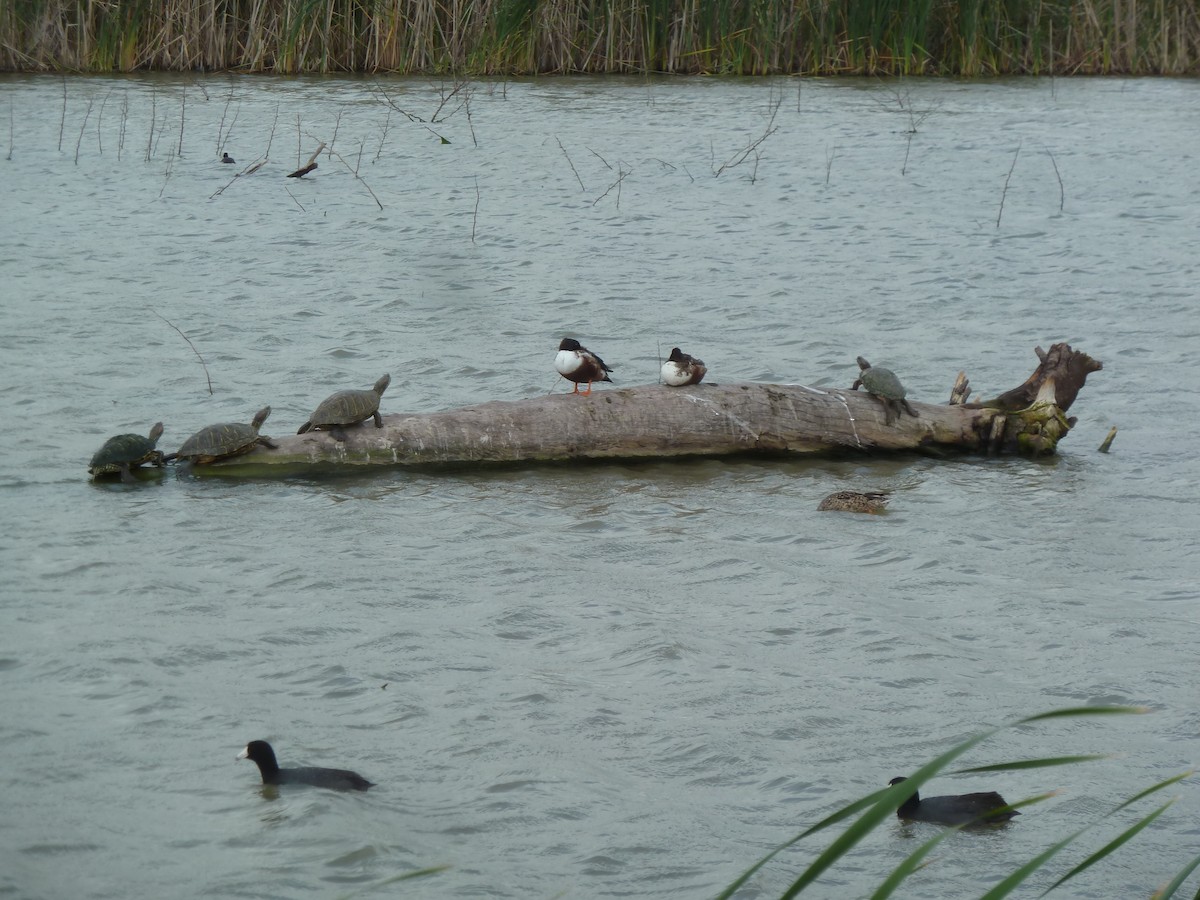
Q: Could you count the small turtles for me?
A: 4